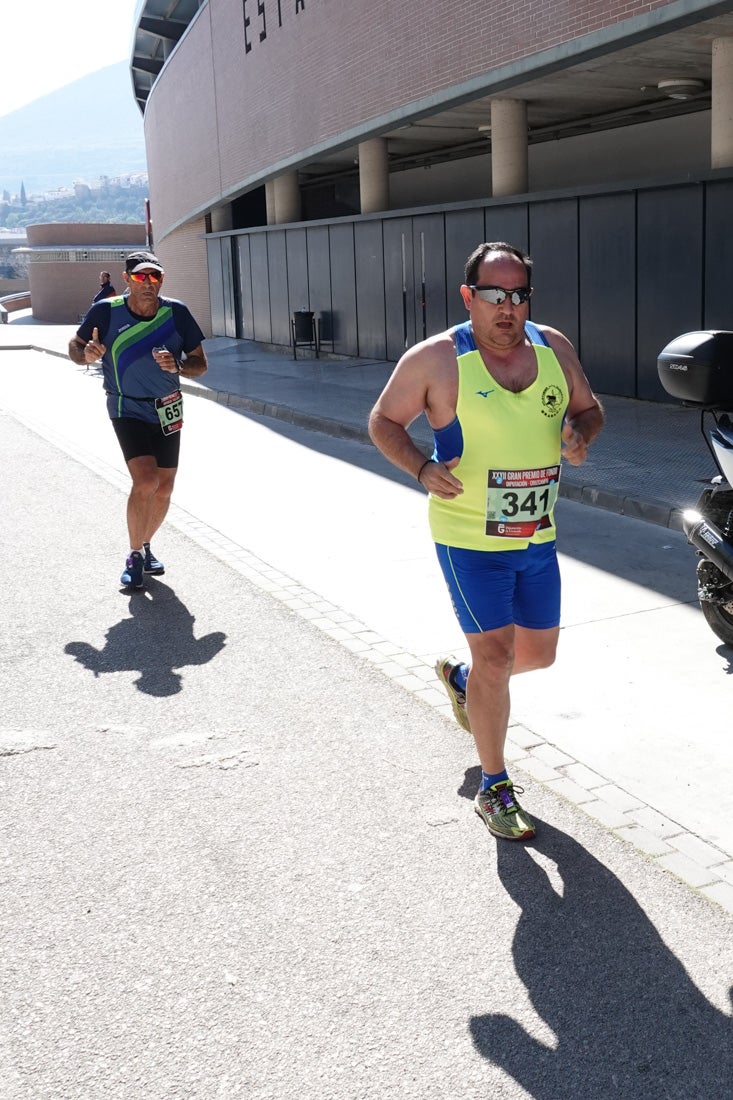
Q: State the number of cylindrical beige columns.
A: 6